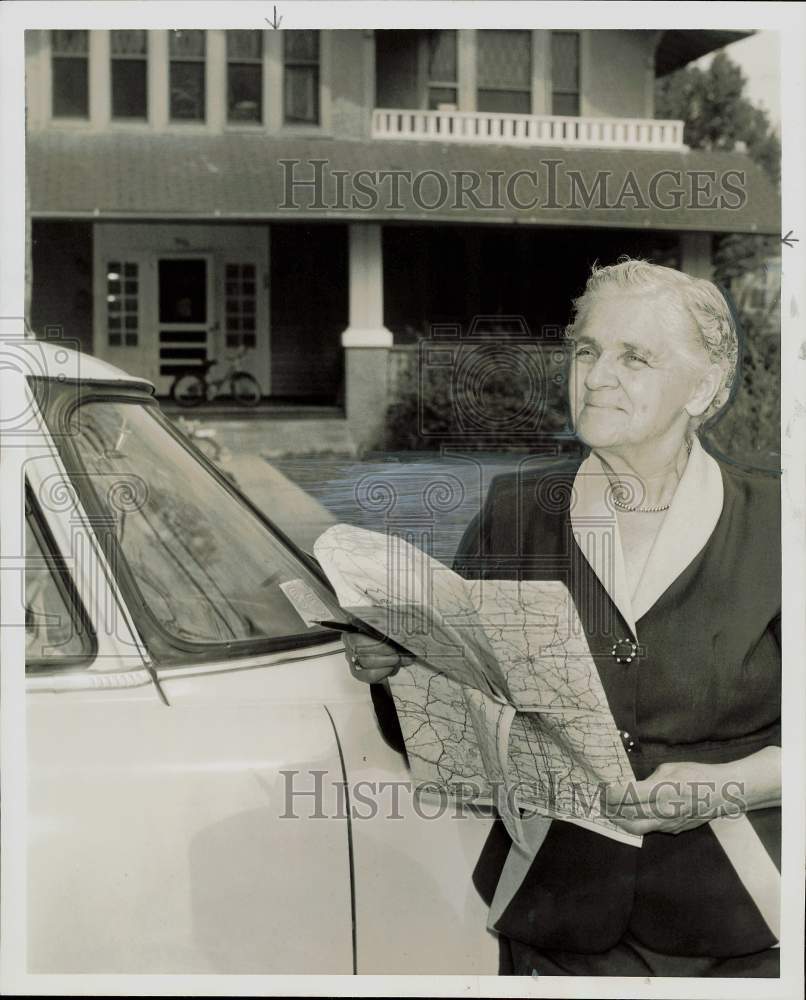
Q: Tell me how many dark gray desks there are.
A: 0